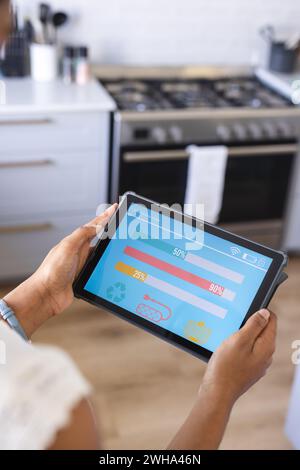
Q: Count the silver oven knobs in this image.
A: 7